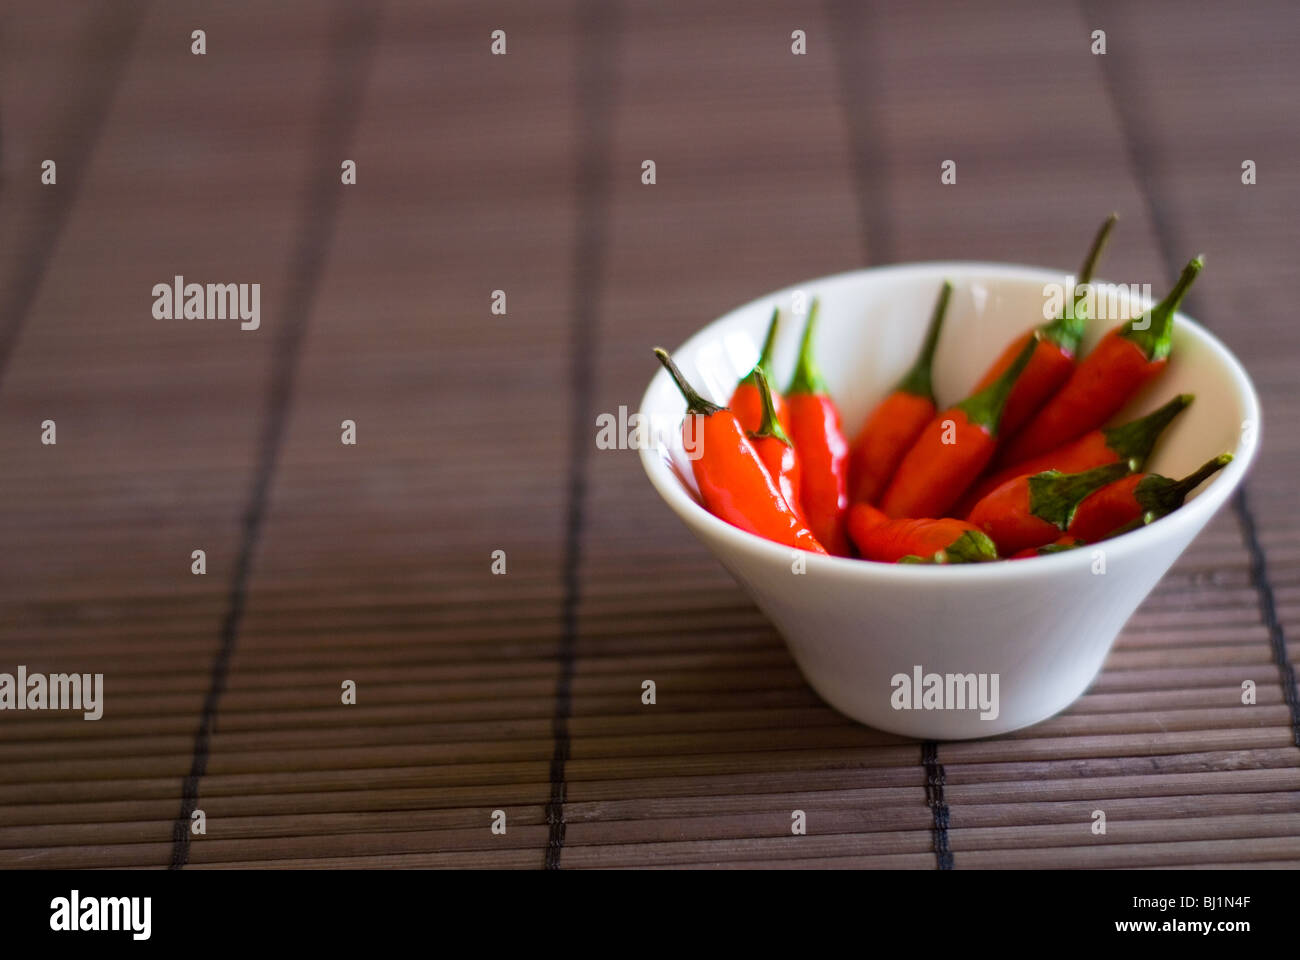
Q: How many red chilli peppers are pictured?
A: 13